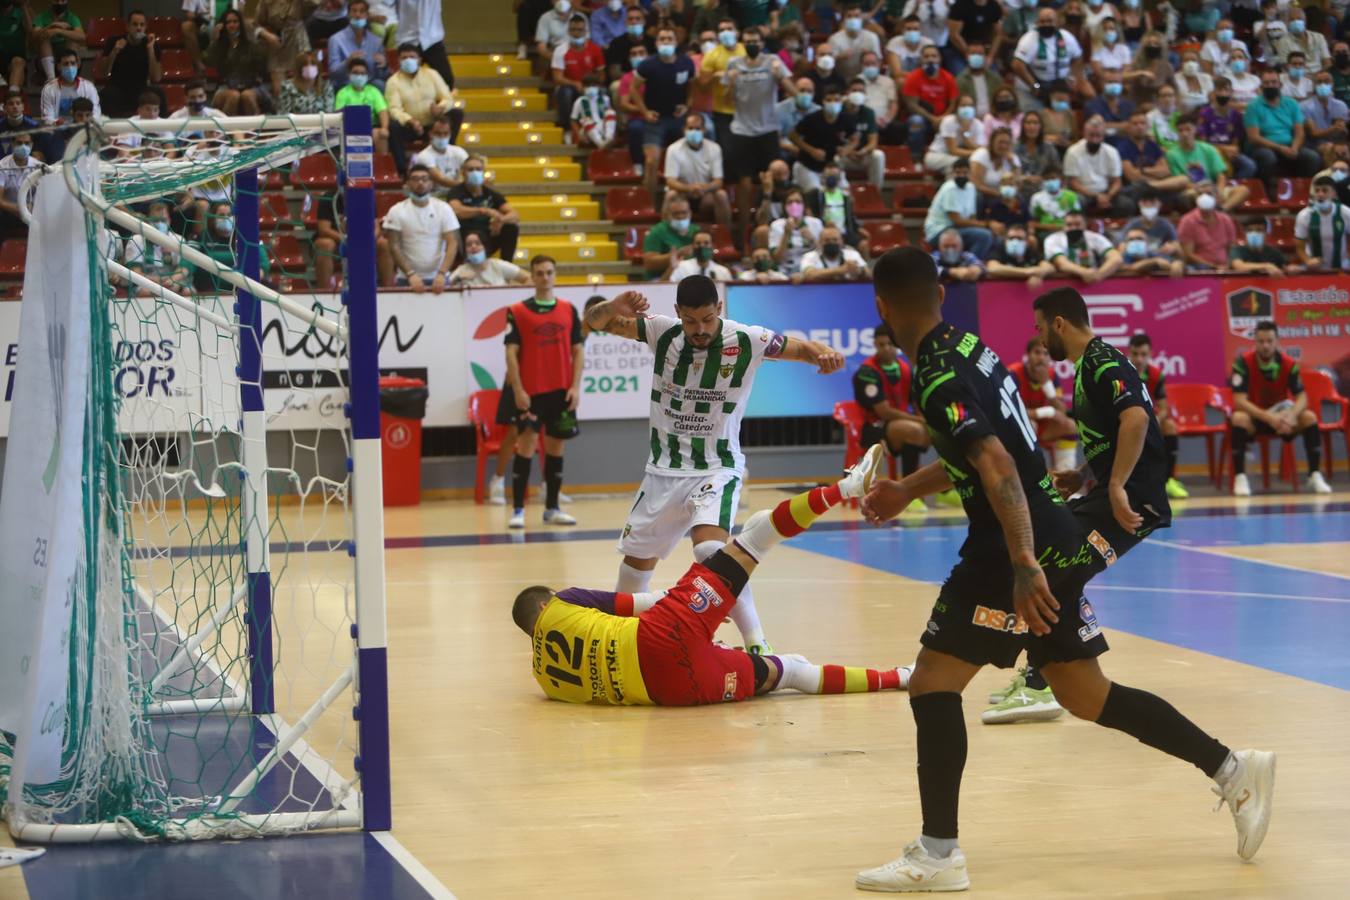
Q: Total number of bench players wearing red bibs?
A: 5